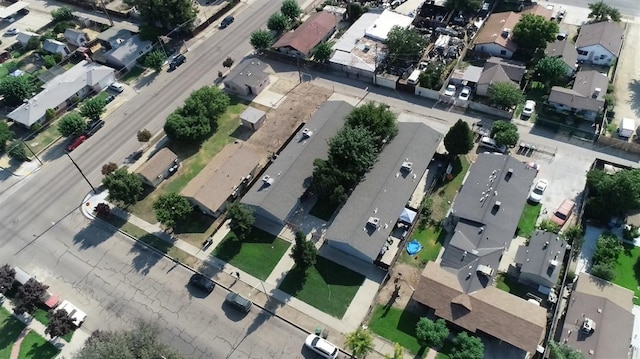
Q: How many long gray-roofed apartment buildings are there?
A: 2